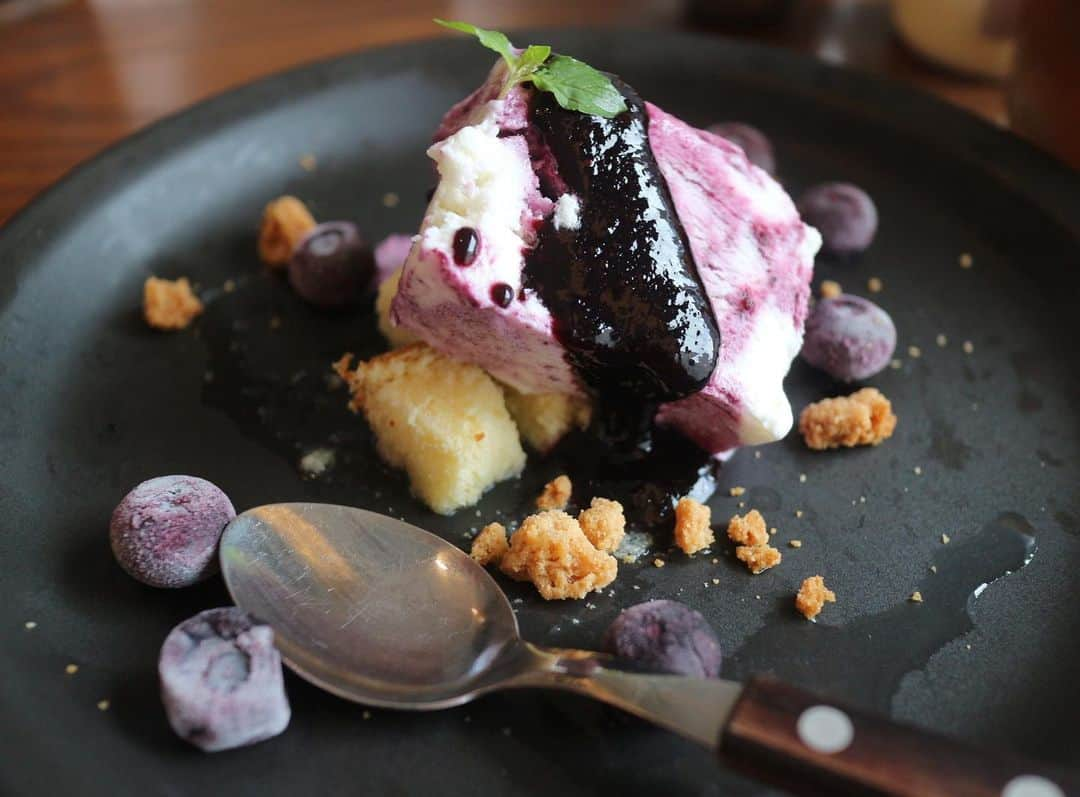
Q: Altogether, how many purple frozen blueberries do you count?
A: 7